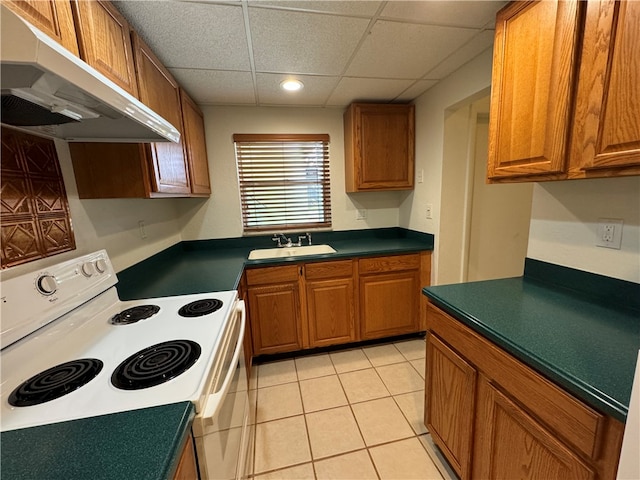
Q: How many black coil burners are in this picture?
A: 4